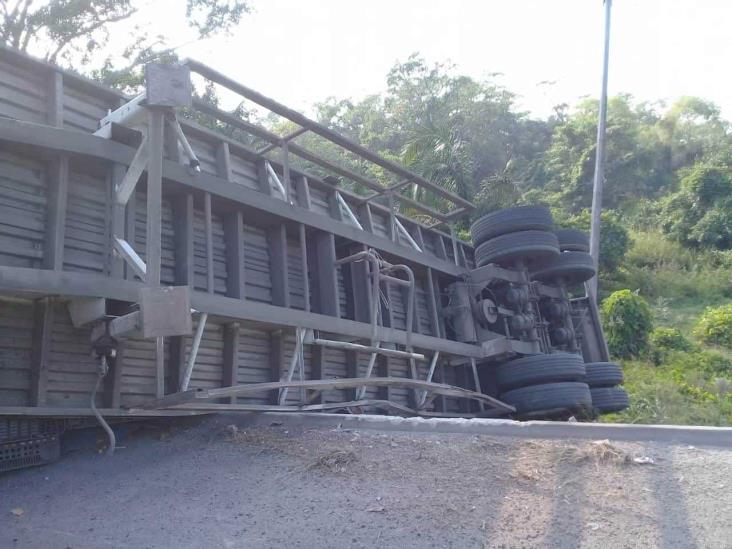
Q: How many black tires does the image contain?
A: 8